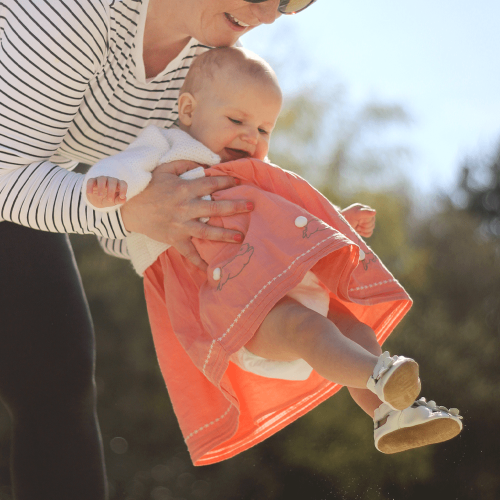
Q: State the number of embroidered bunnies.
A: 3